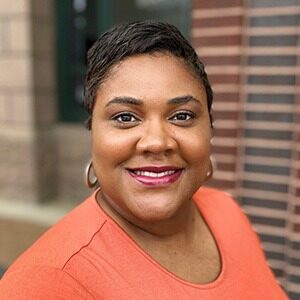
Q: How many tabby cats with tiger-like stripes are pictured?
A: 0